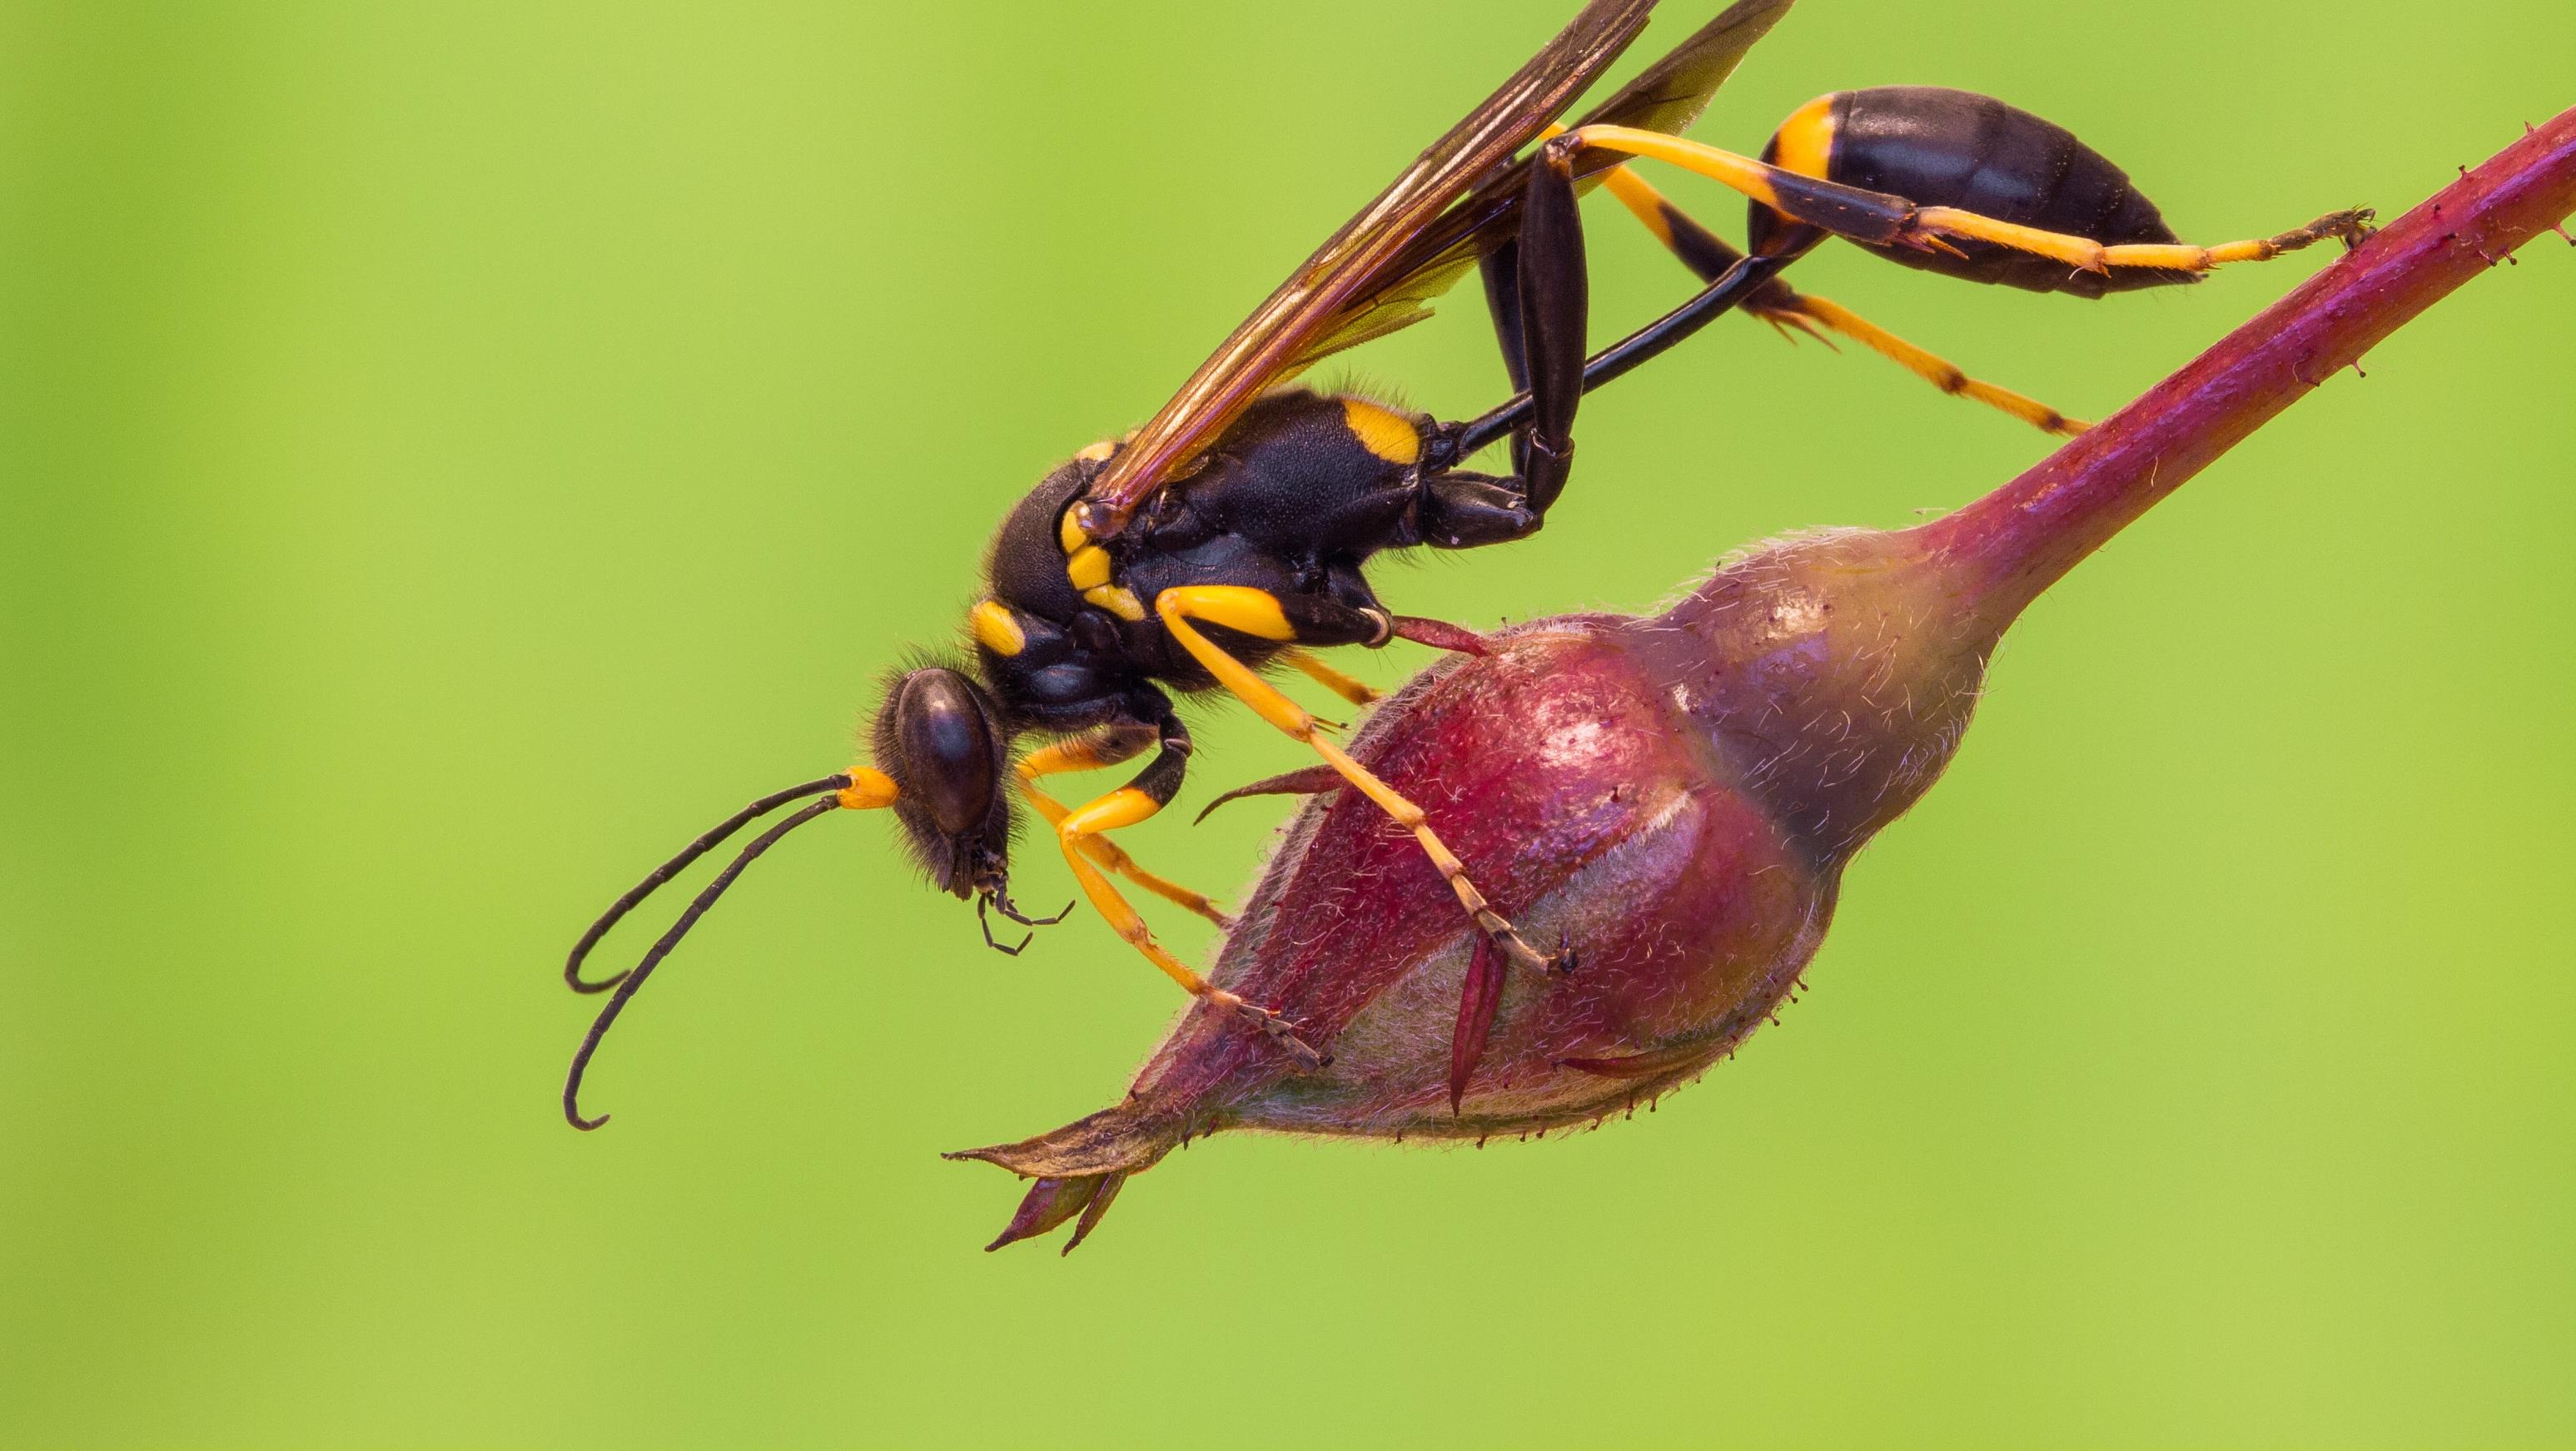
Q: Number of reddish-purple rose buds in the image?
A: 1